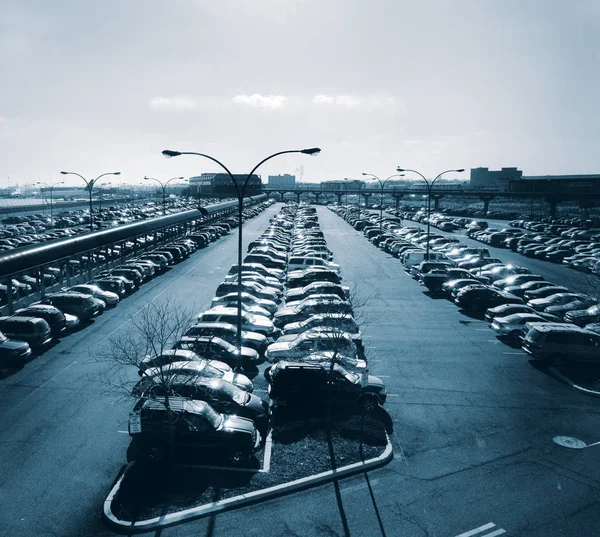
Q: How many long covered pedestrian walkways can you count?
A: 1